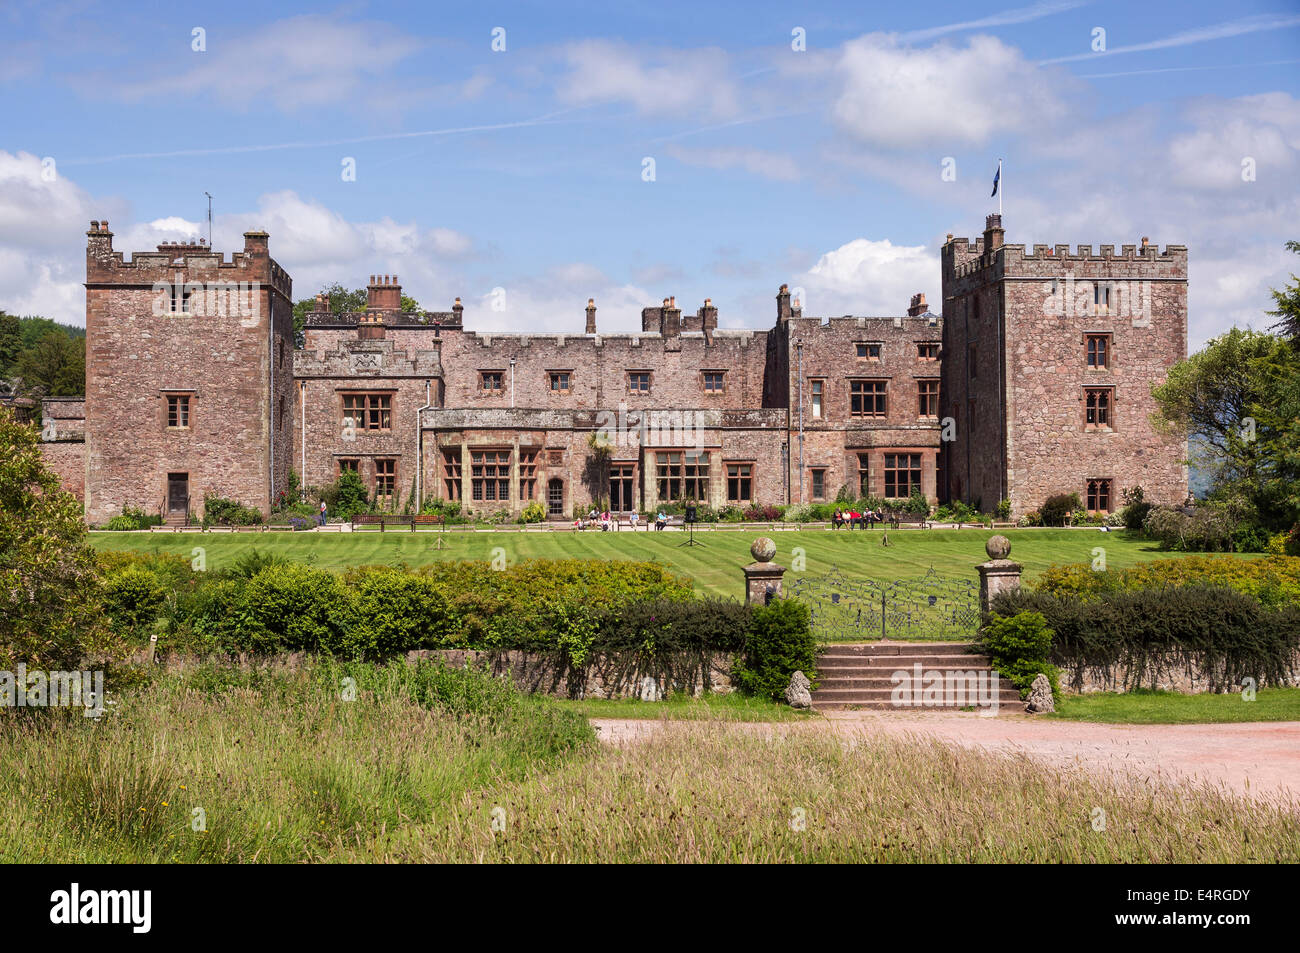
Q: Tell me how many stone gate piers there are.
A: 2